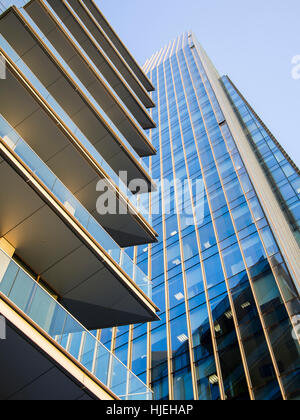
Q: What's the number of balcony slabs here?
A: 8